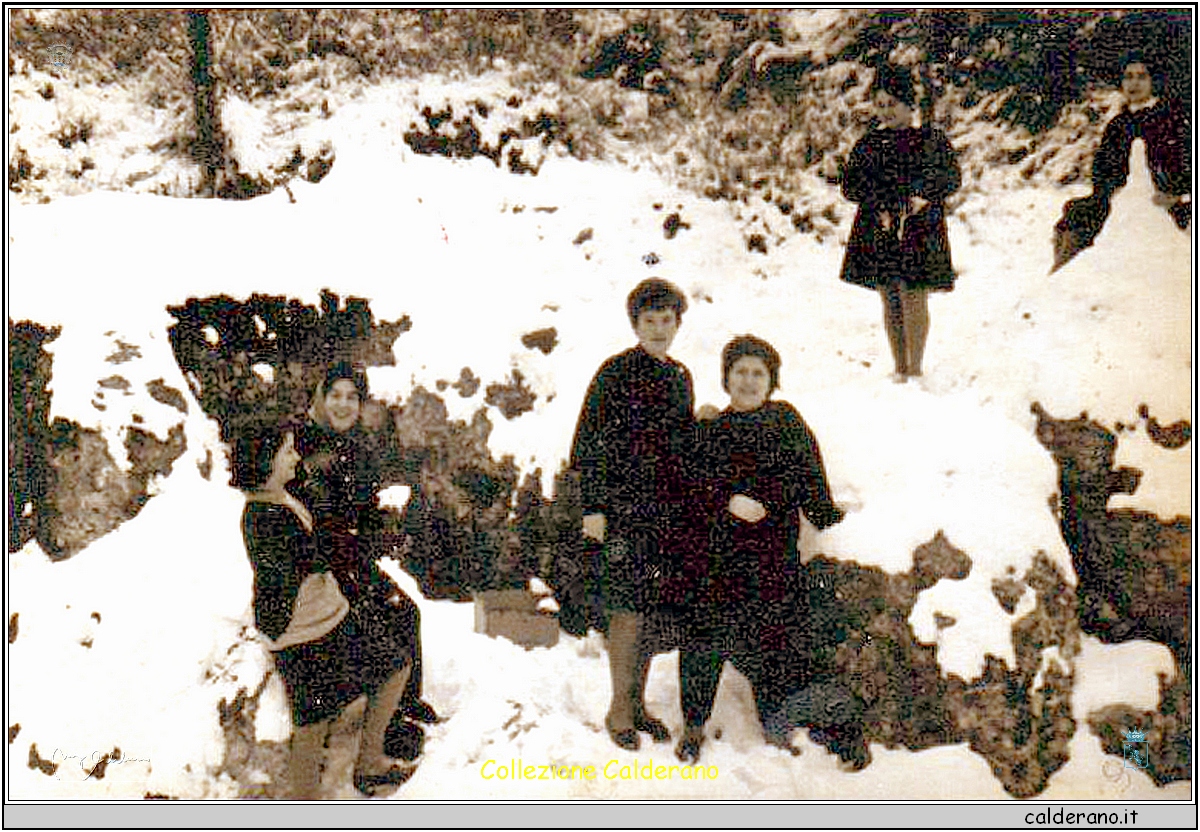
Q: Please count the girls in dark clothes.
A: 6